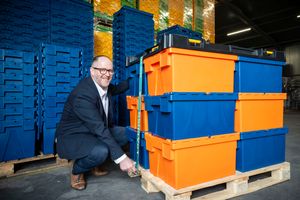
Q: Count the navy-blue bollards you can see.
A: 0